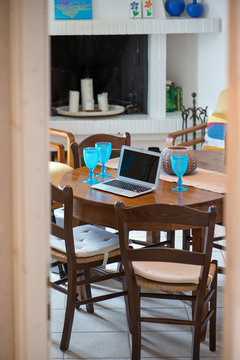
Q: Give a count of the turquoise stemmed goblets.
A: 3